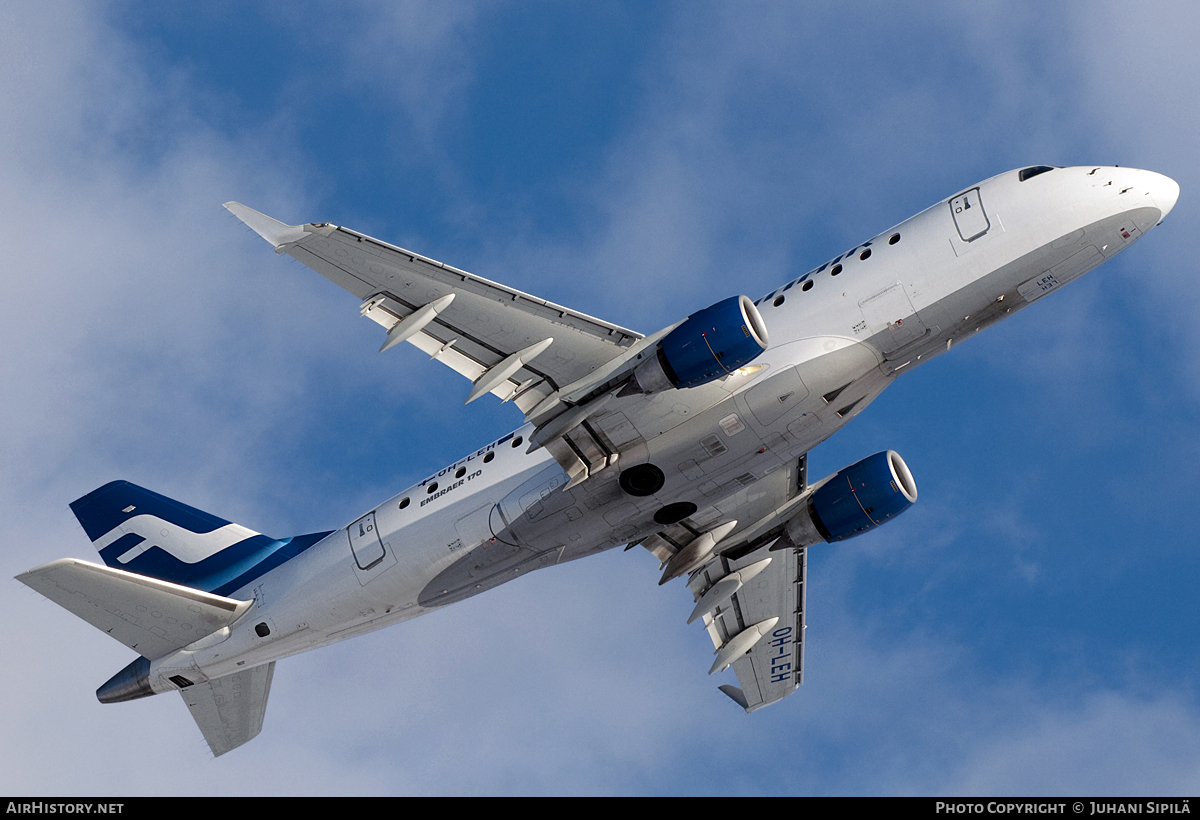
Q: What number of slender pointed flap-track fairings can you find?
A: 6